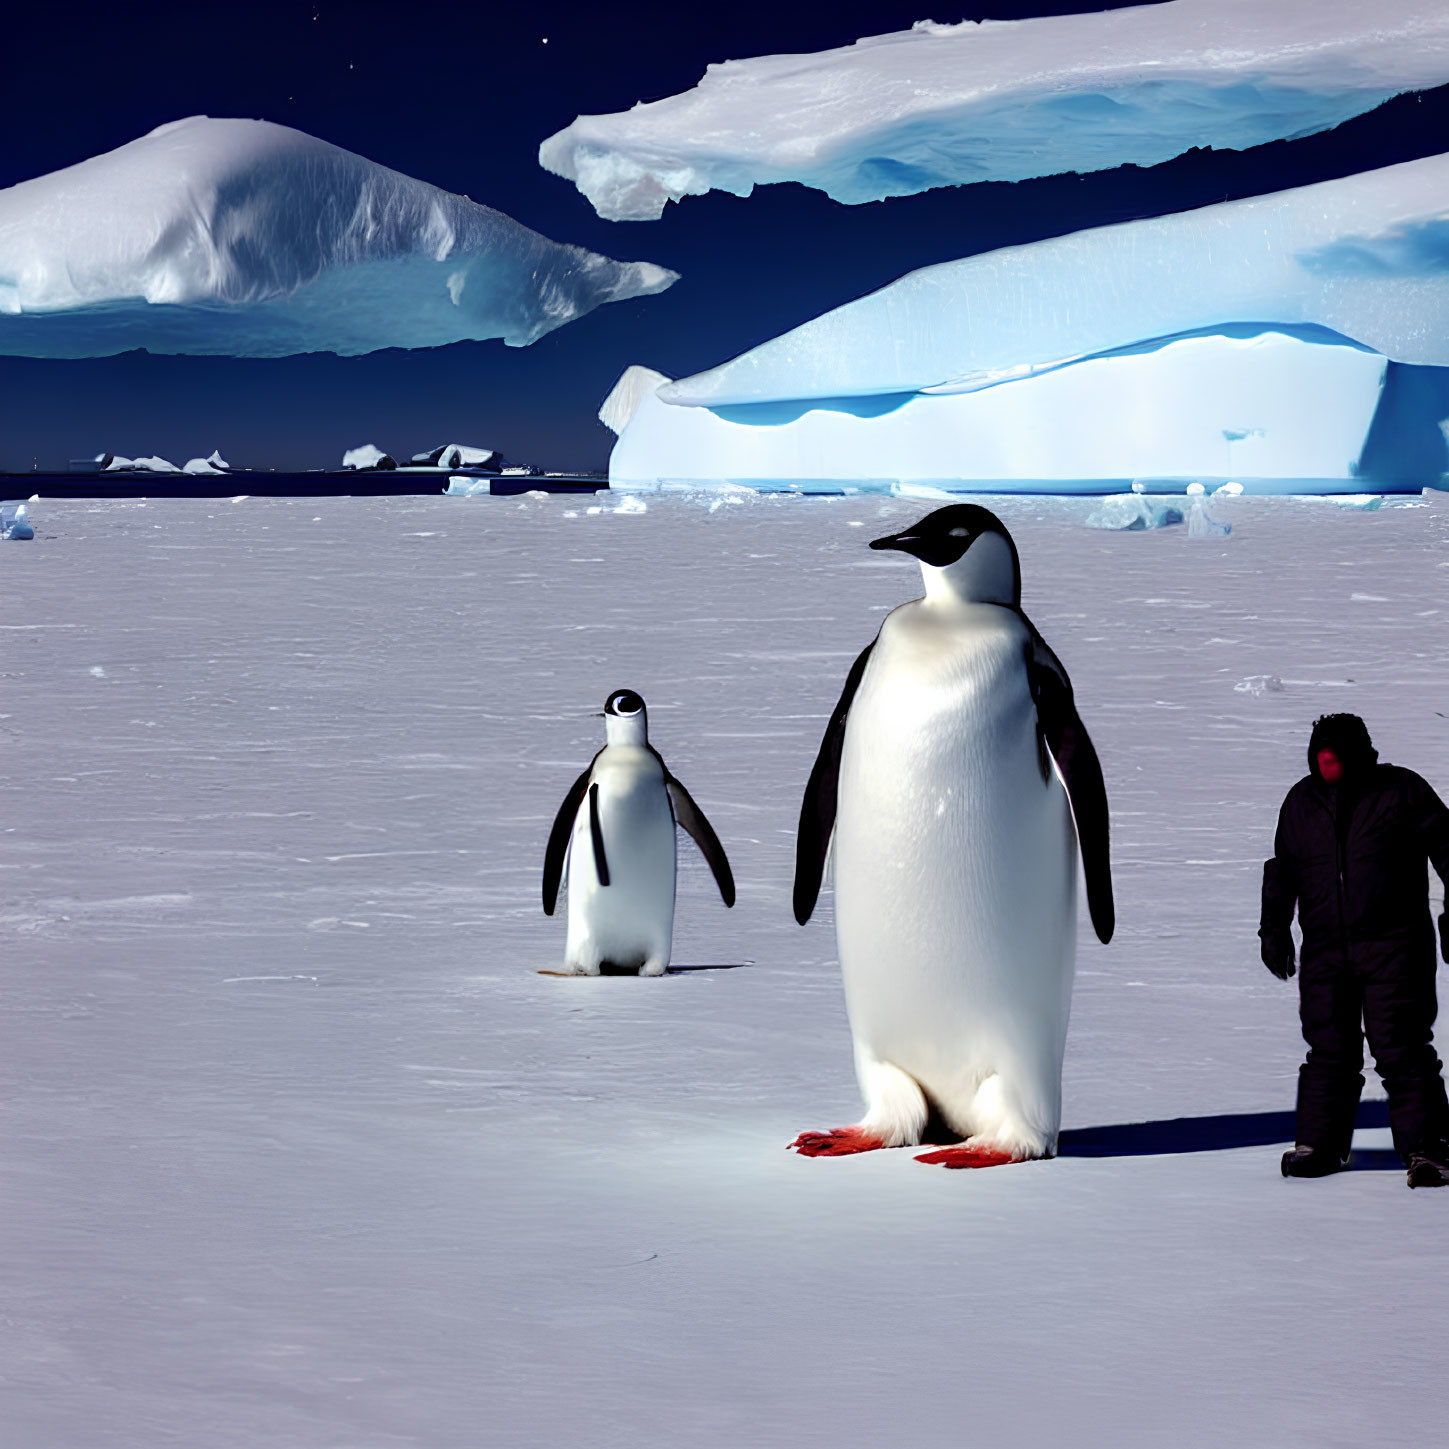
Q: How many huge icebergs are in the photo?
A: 3